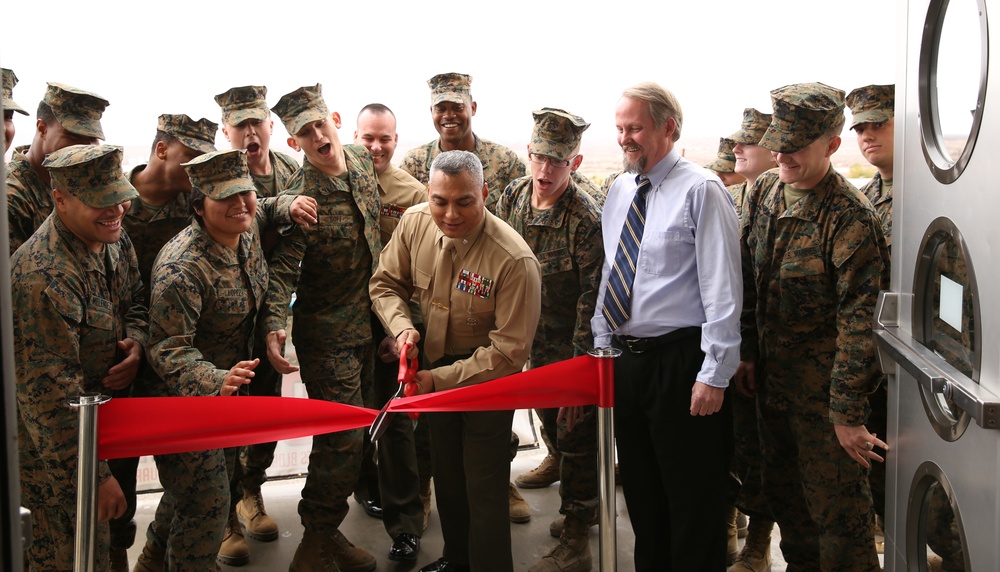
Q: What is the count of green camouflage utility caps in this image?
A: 13